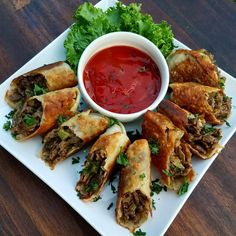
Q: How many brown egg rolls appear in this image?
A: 9